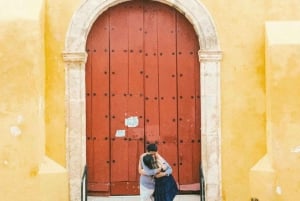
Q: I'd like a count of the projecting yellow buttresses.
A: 2